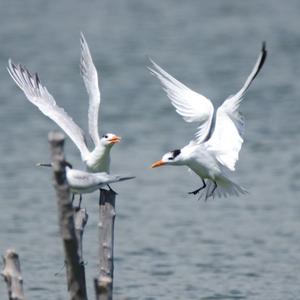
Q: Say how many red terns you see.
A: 0